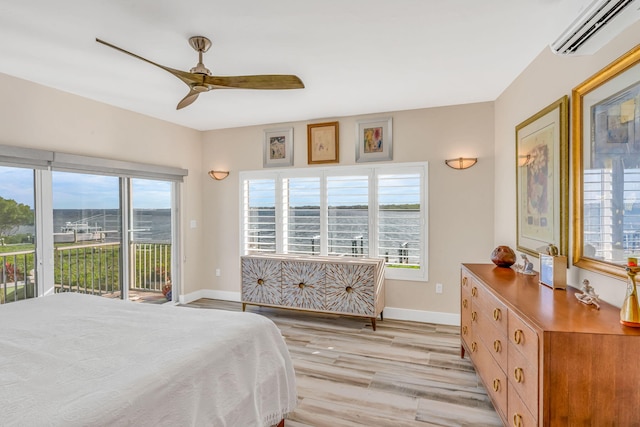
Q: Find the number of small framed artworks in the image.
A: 3